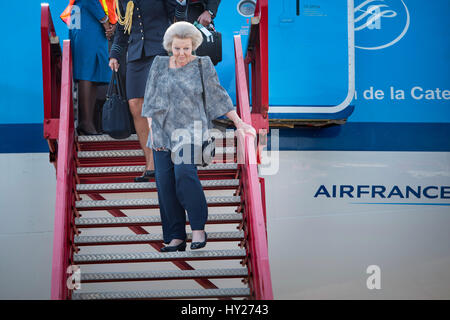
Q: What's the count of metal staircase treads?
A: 10